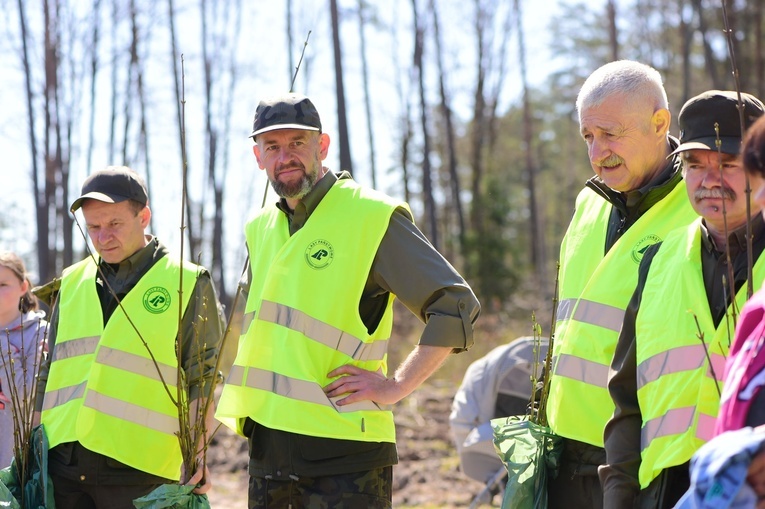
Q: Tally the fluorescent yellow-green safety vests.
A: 4